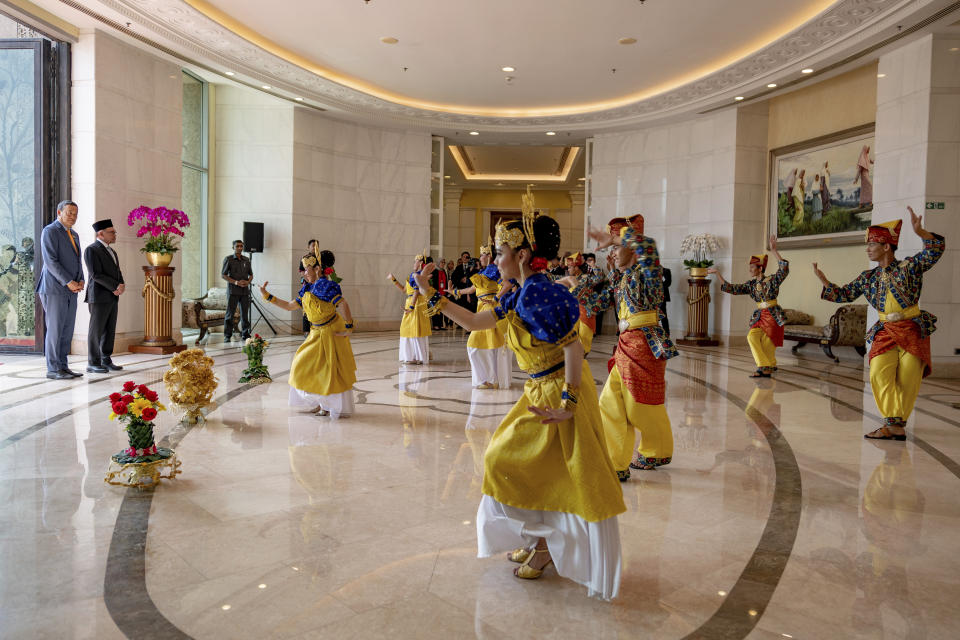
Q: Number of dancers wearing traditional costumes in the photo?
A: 8